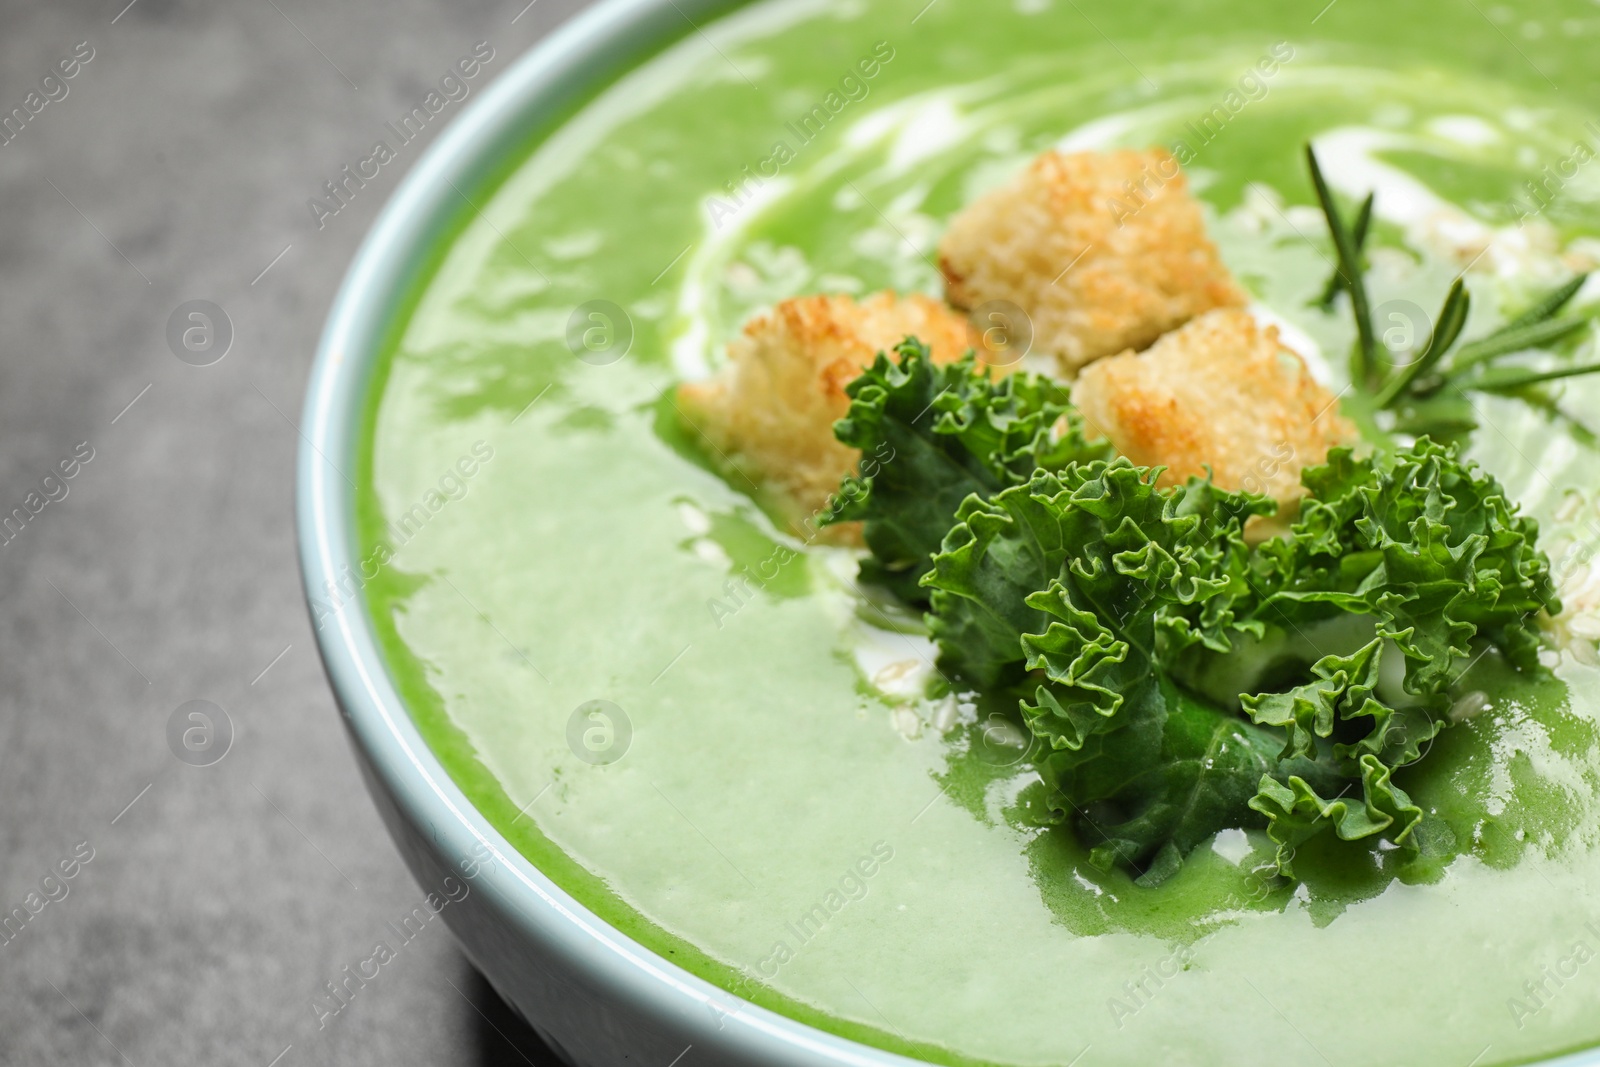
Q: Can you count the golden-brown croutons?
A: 3